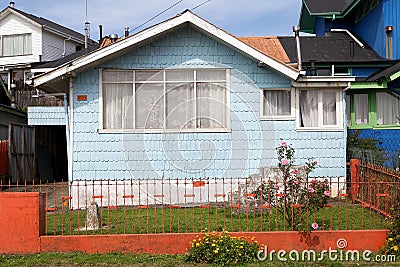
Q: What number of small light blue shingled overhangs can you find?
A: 1